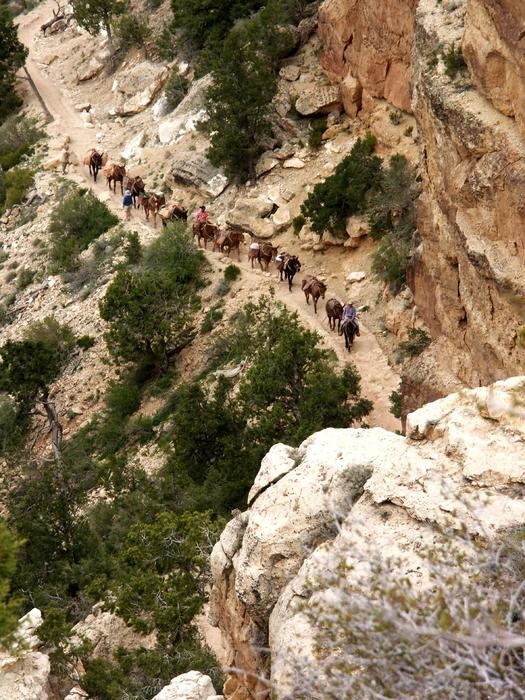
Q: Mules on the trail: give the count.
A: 12